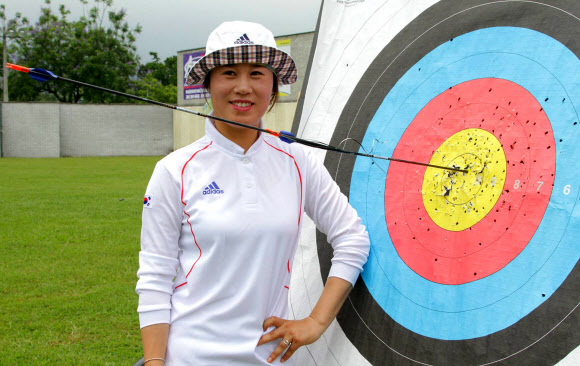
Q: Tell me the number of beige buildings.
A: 1